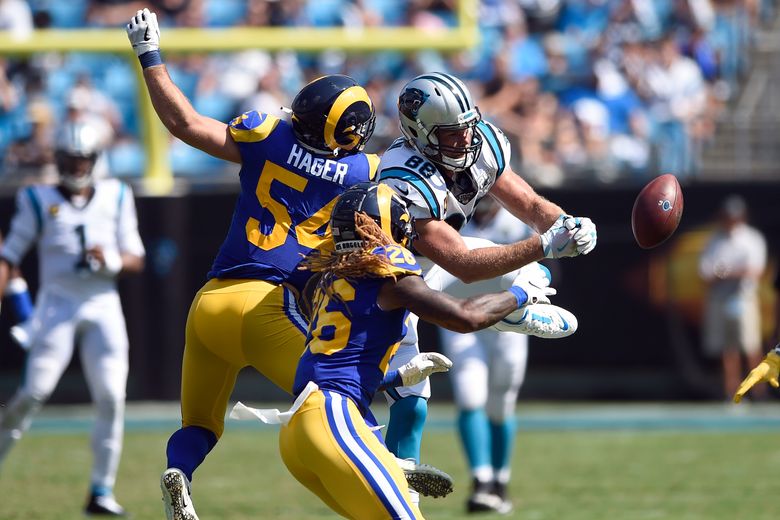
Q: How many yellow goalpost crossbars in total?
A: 1